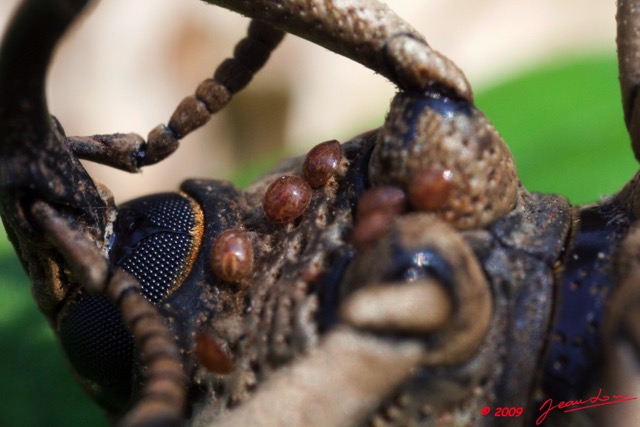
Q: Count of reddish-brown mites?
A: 7